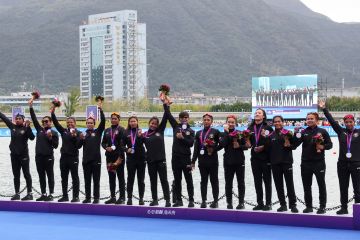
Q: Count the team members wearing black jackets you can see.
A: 14